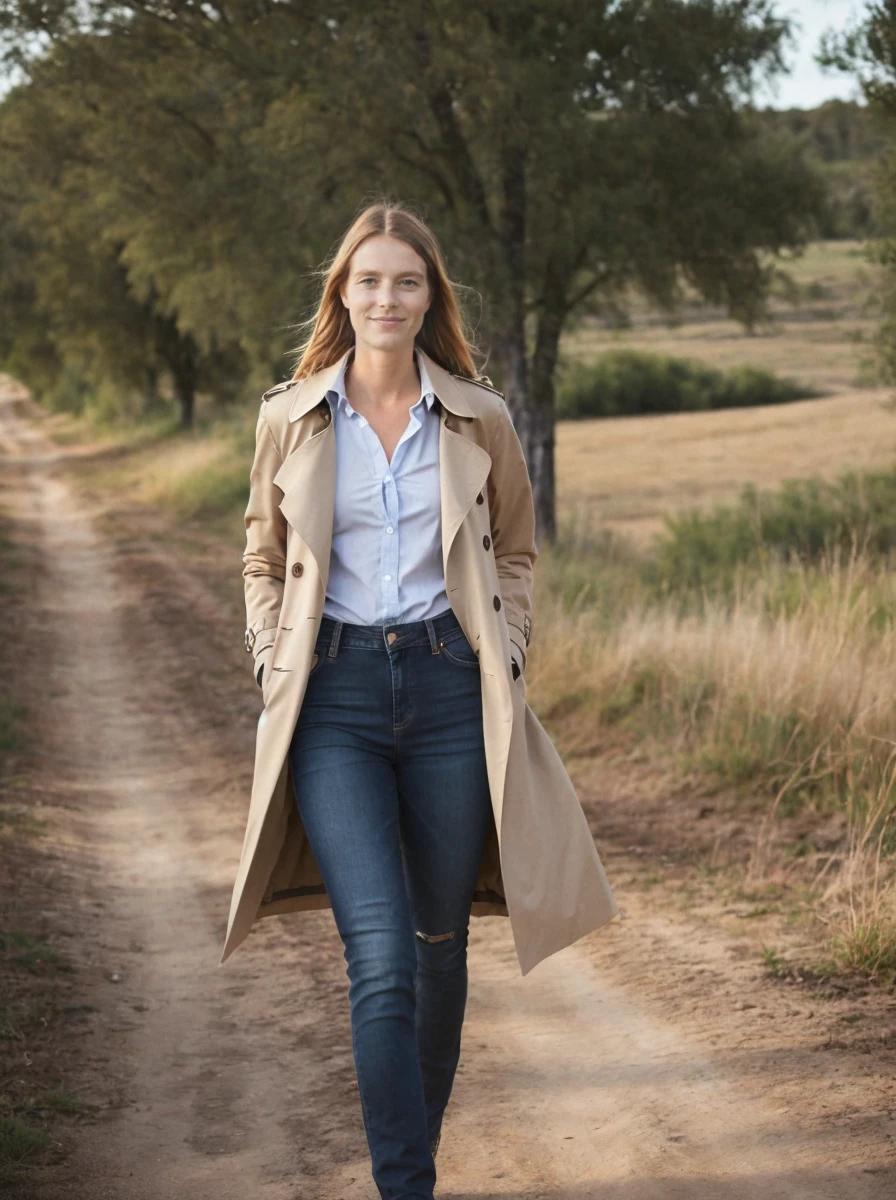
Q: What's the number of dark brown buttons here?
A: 4